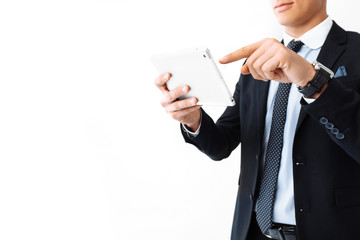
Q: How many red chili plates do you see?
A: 0